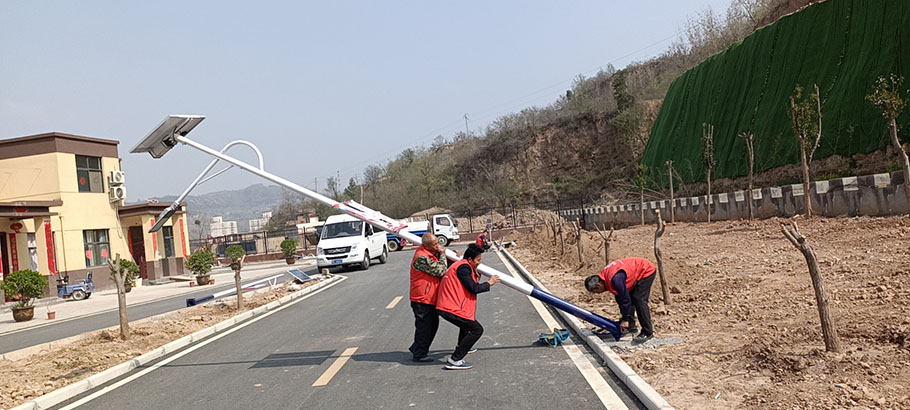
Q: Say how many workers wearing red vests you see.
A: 4